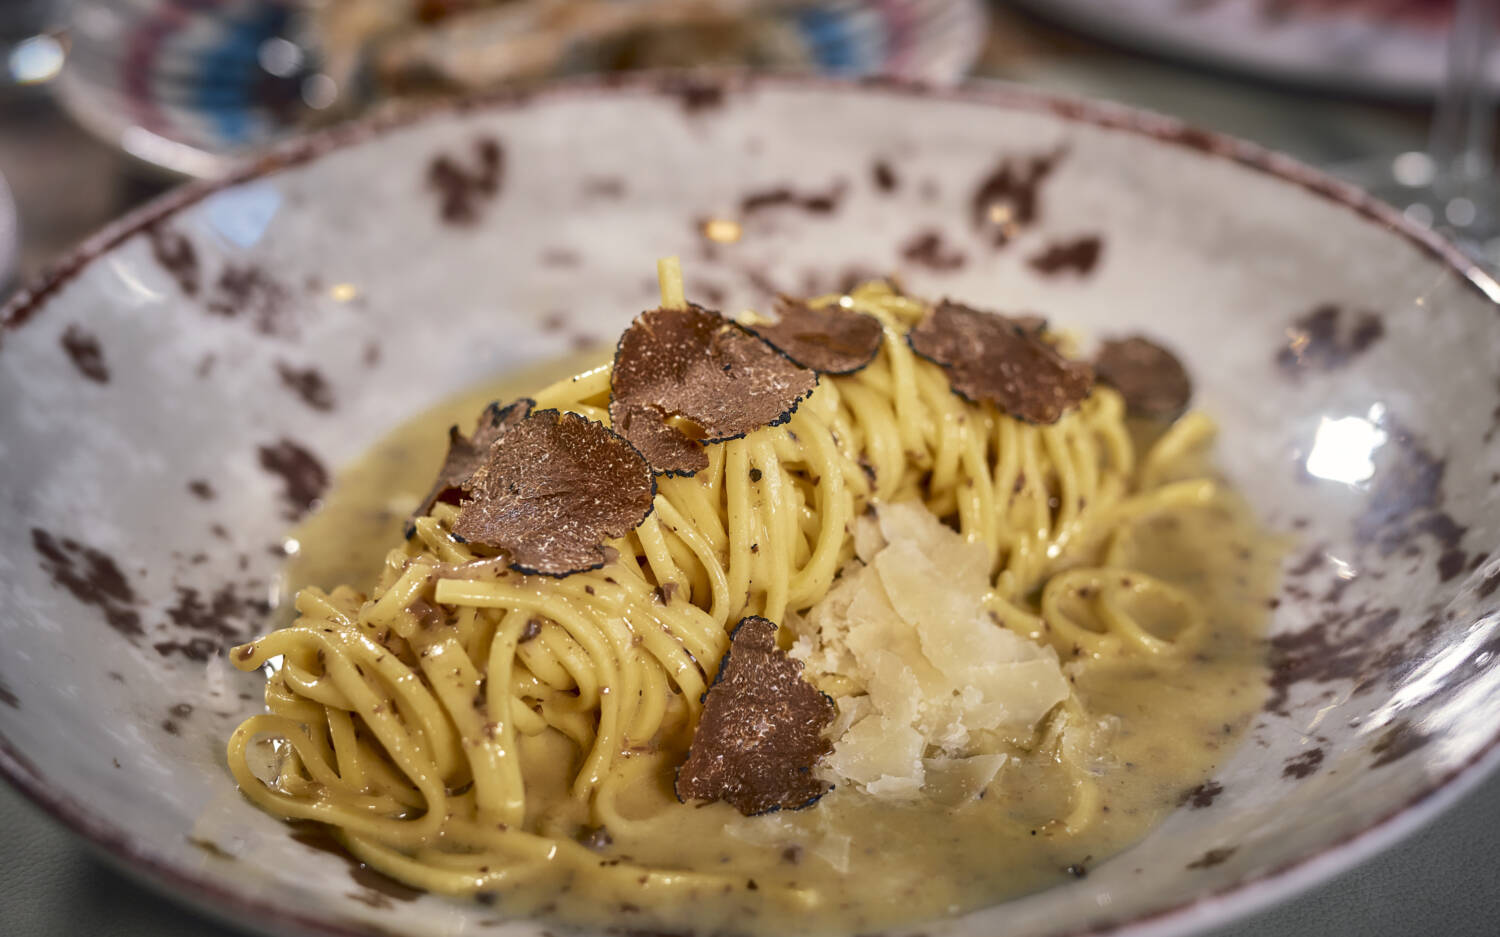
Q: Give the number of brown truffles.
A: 7